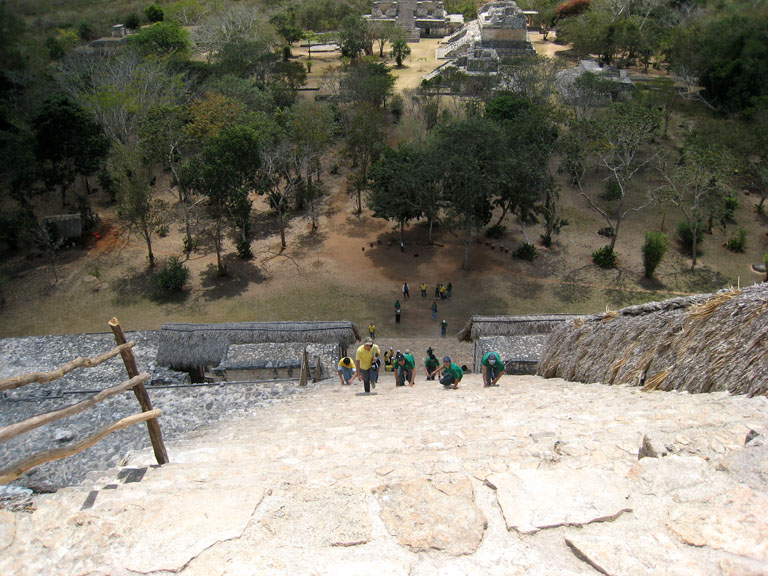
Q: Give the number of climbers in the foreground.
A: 6